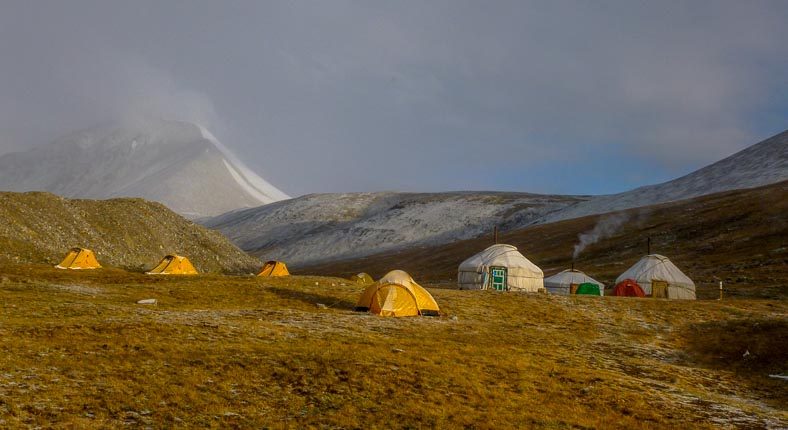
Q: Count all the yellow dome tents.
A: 5